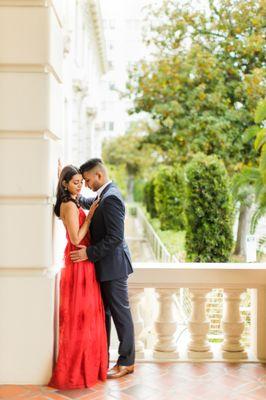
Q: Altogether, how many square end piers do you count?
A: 1